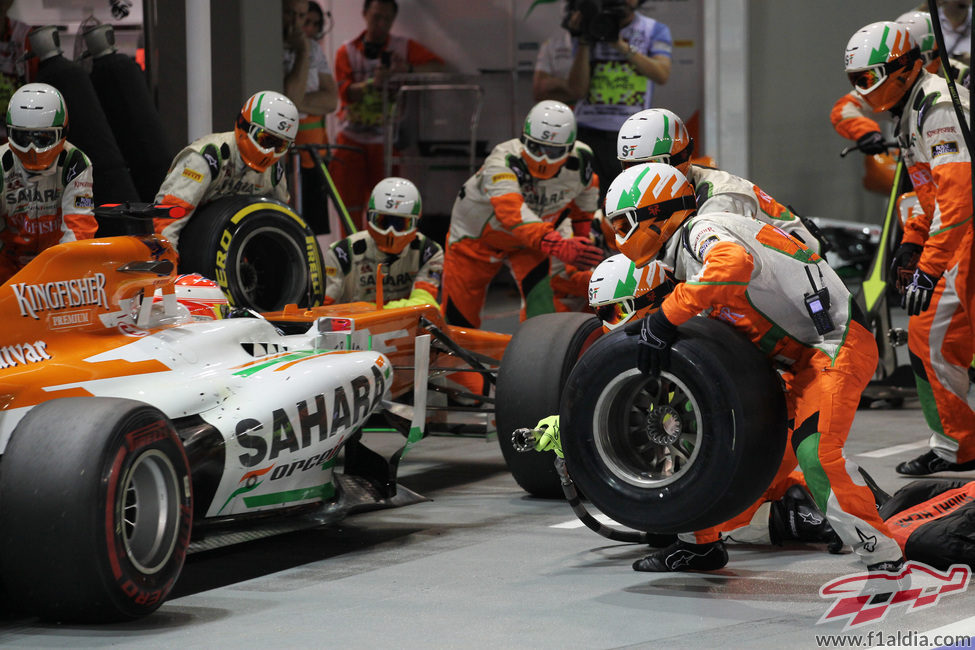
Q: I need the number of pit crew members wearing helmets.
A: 9